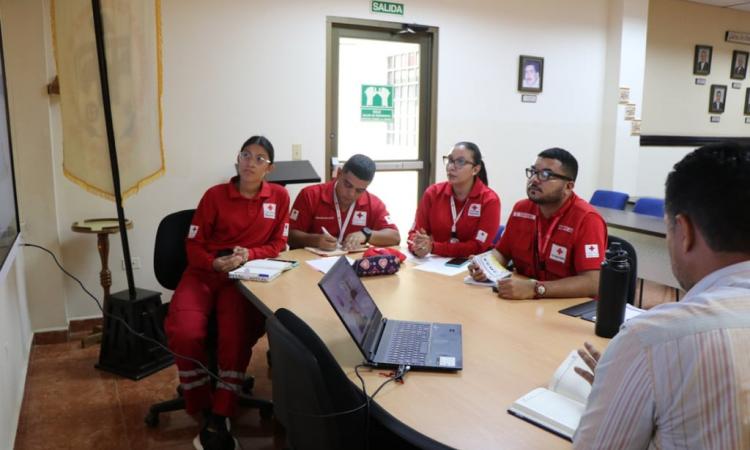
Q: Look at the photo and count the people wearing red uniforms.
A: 4